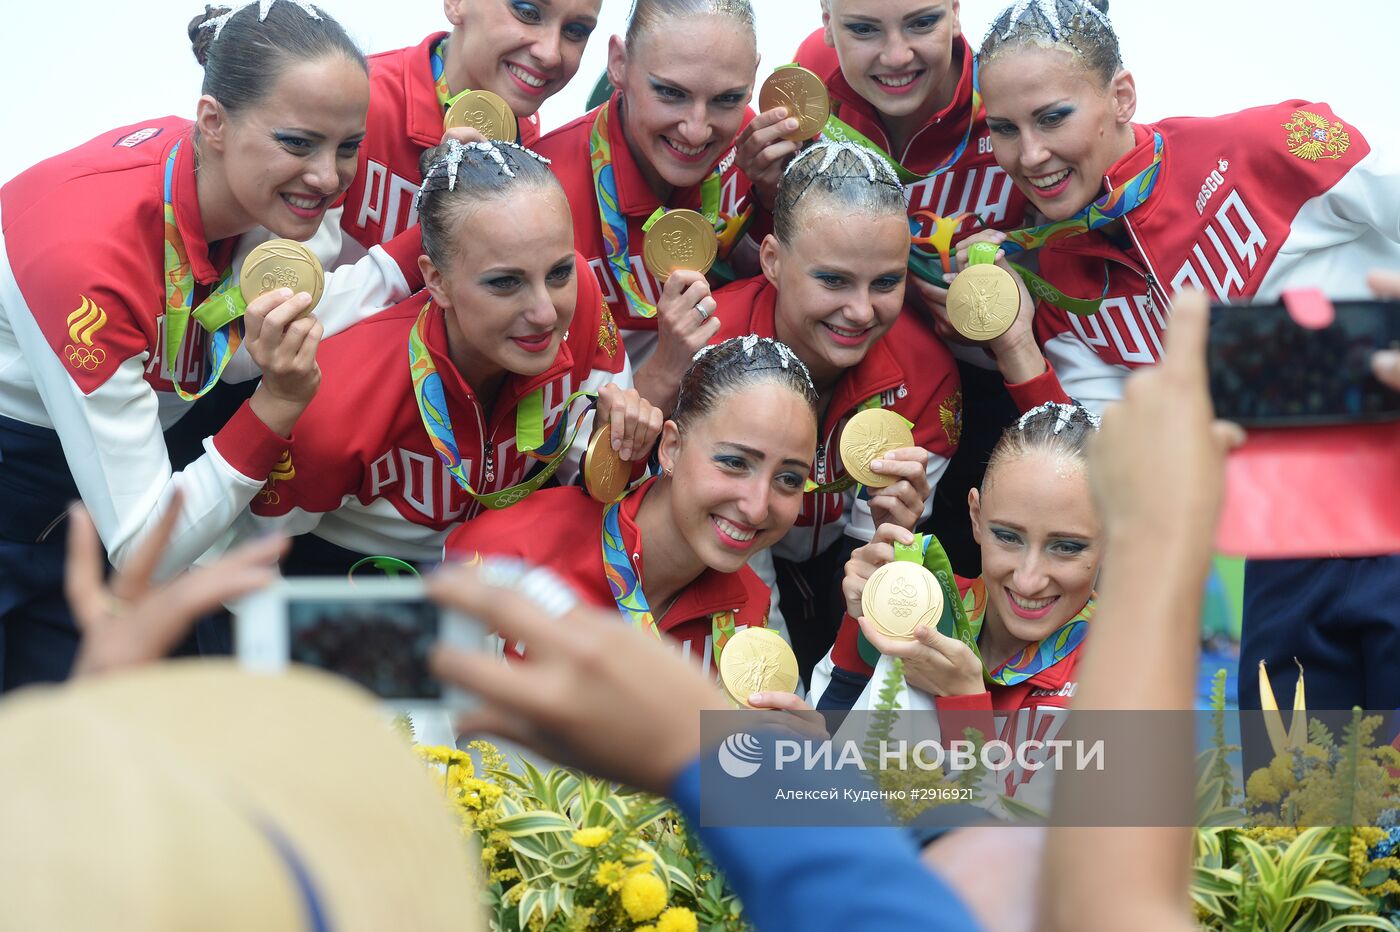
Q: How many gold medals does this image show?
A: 9